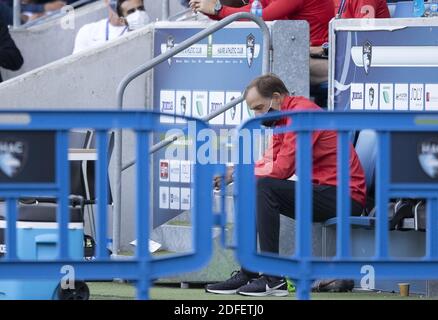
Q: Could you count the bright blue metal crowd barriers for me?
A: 2